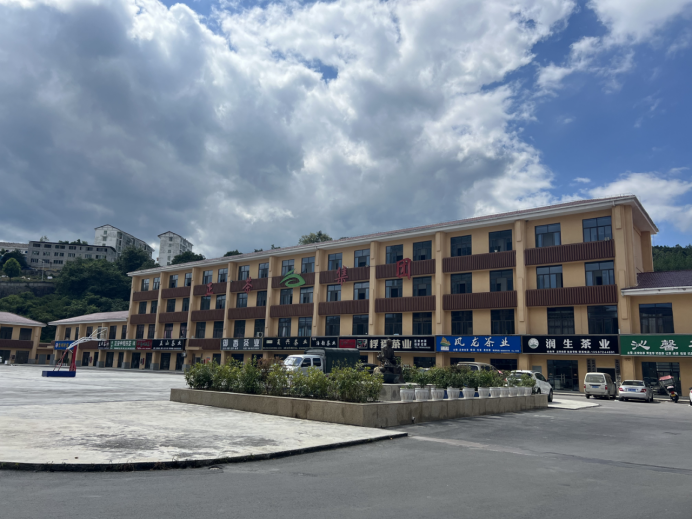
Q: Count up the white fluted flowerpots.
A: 11